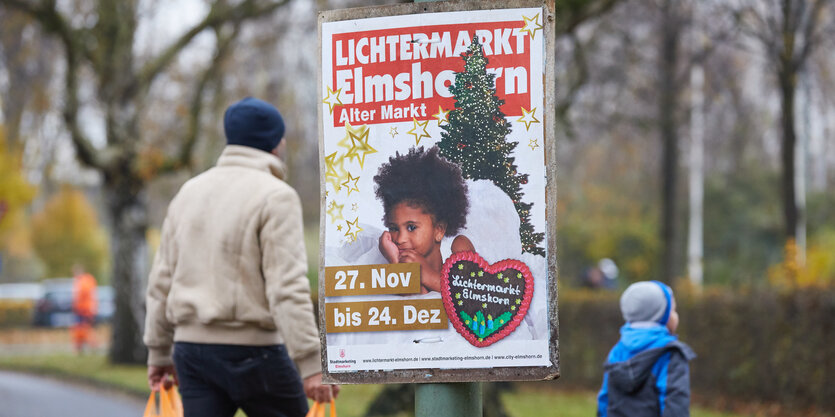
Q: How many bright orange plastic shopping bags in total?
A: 2